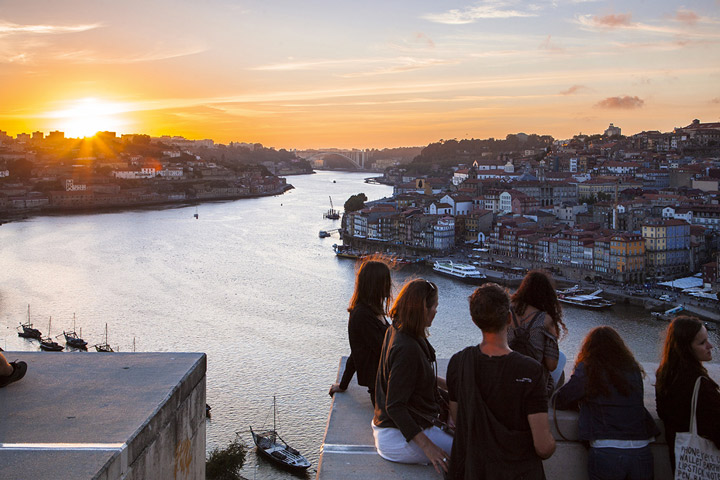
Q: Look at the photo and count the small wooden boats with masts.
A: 5